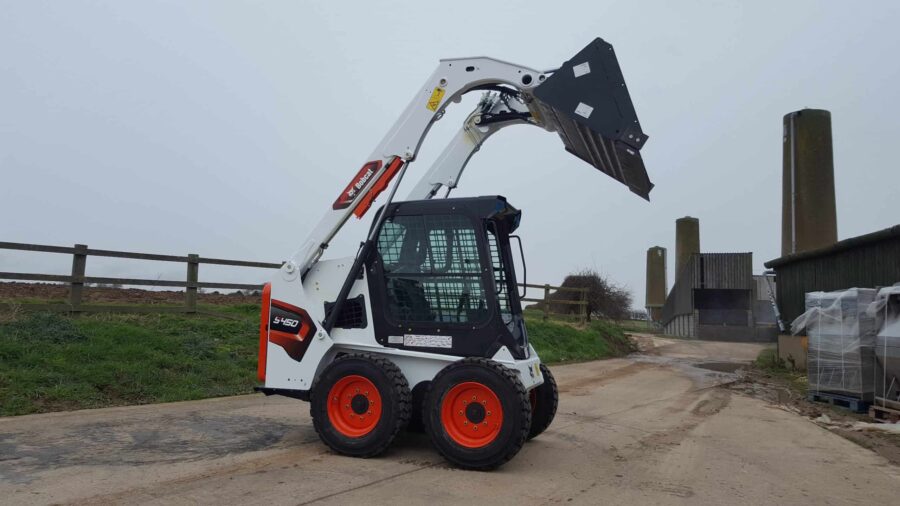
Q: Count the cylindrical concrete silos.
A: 3